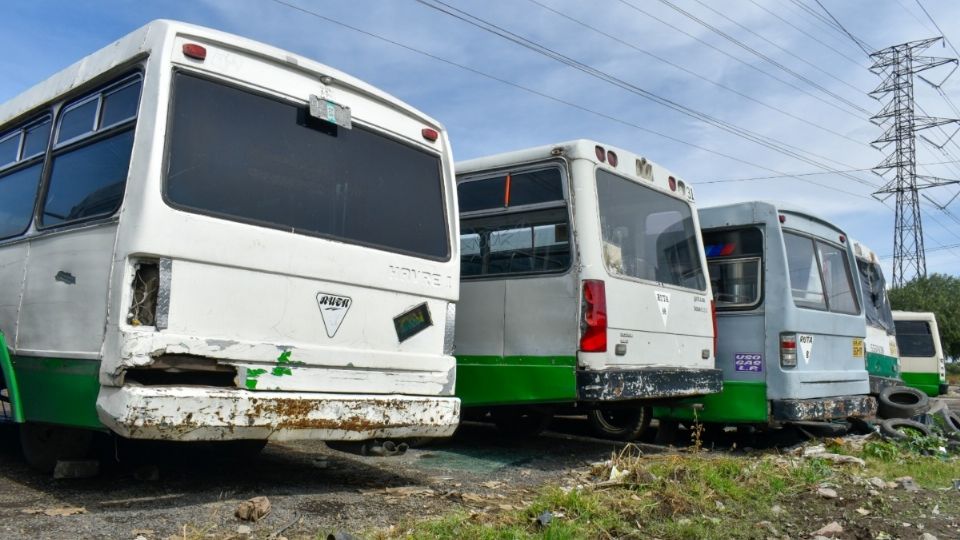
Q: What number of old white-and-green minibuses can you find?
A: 5